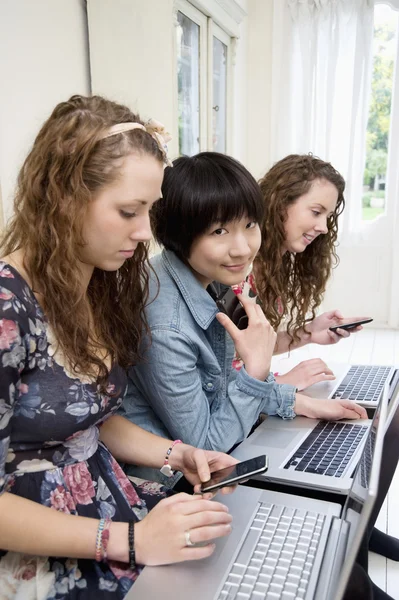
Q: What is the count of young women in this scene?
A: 3